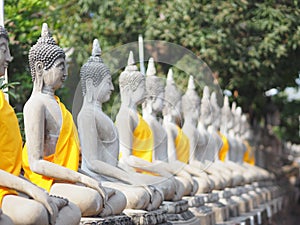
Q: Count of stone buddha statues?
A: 13